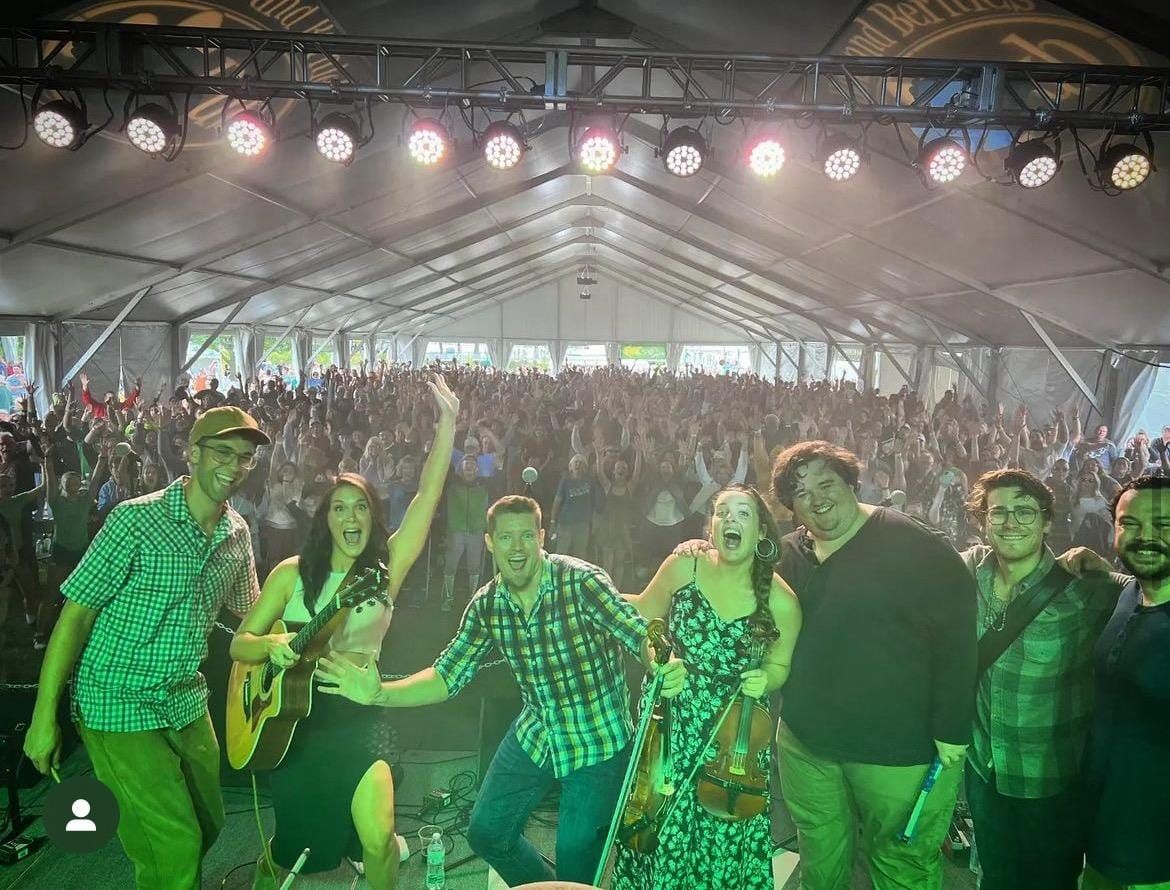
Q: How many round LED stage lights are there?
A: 13